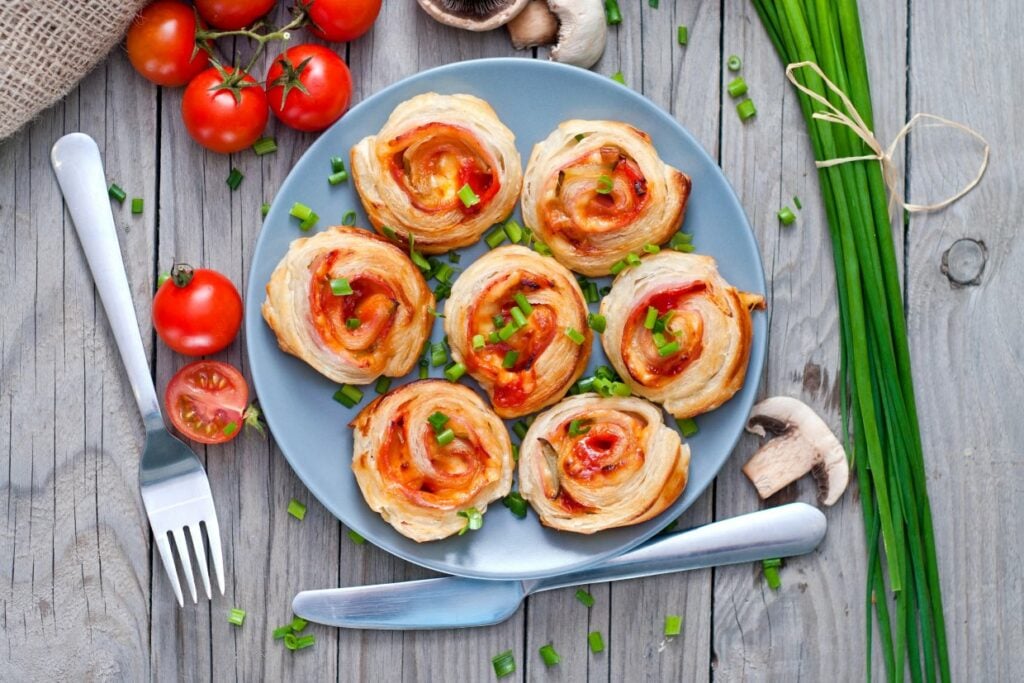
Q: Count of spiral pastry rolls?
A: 7